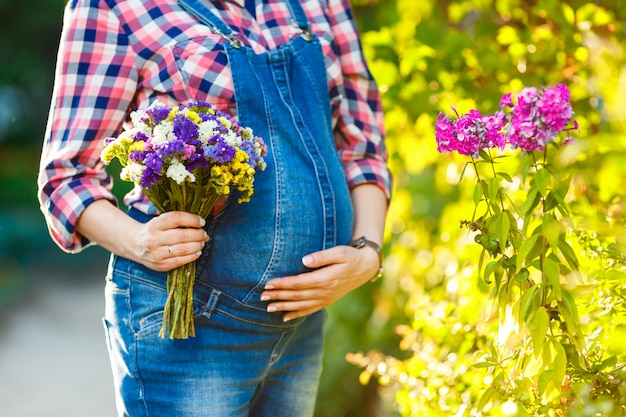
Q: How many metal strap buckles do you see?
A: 2